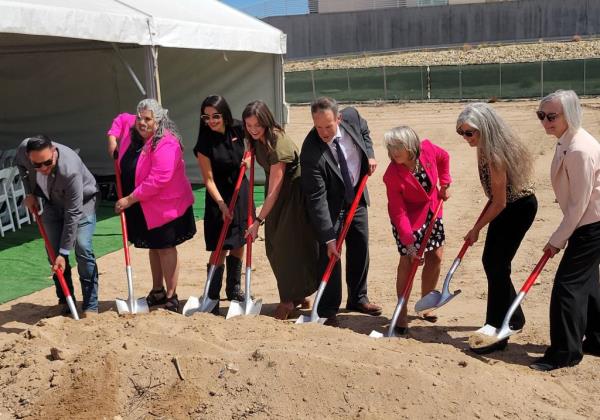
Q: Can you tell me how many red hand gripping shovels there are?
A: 8